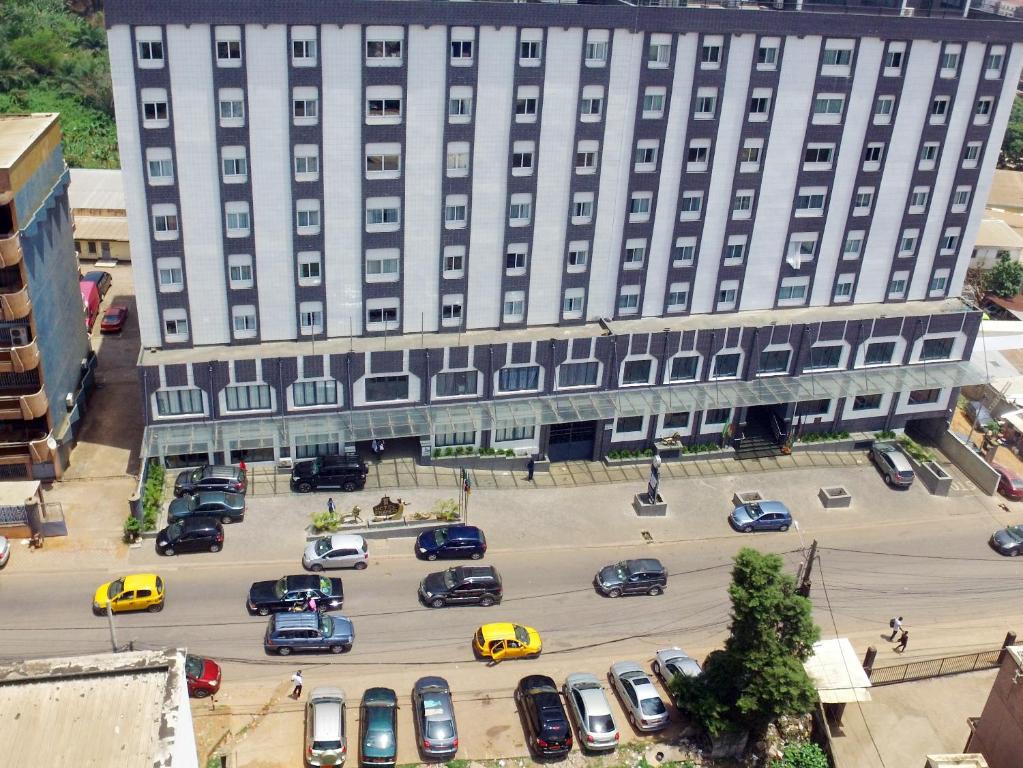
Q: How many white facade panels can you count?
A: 15